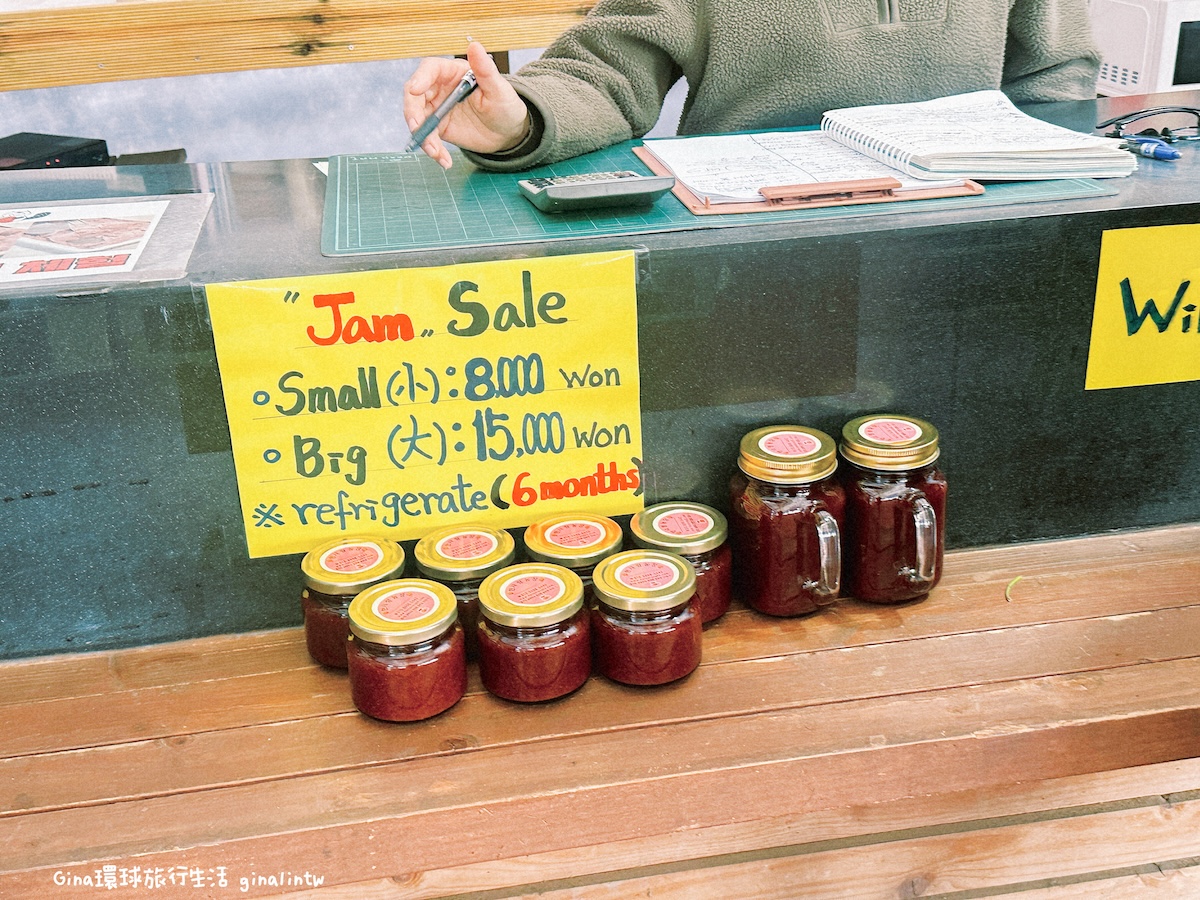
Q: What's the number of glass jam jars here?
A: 9